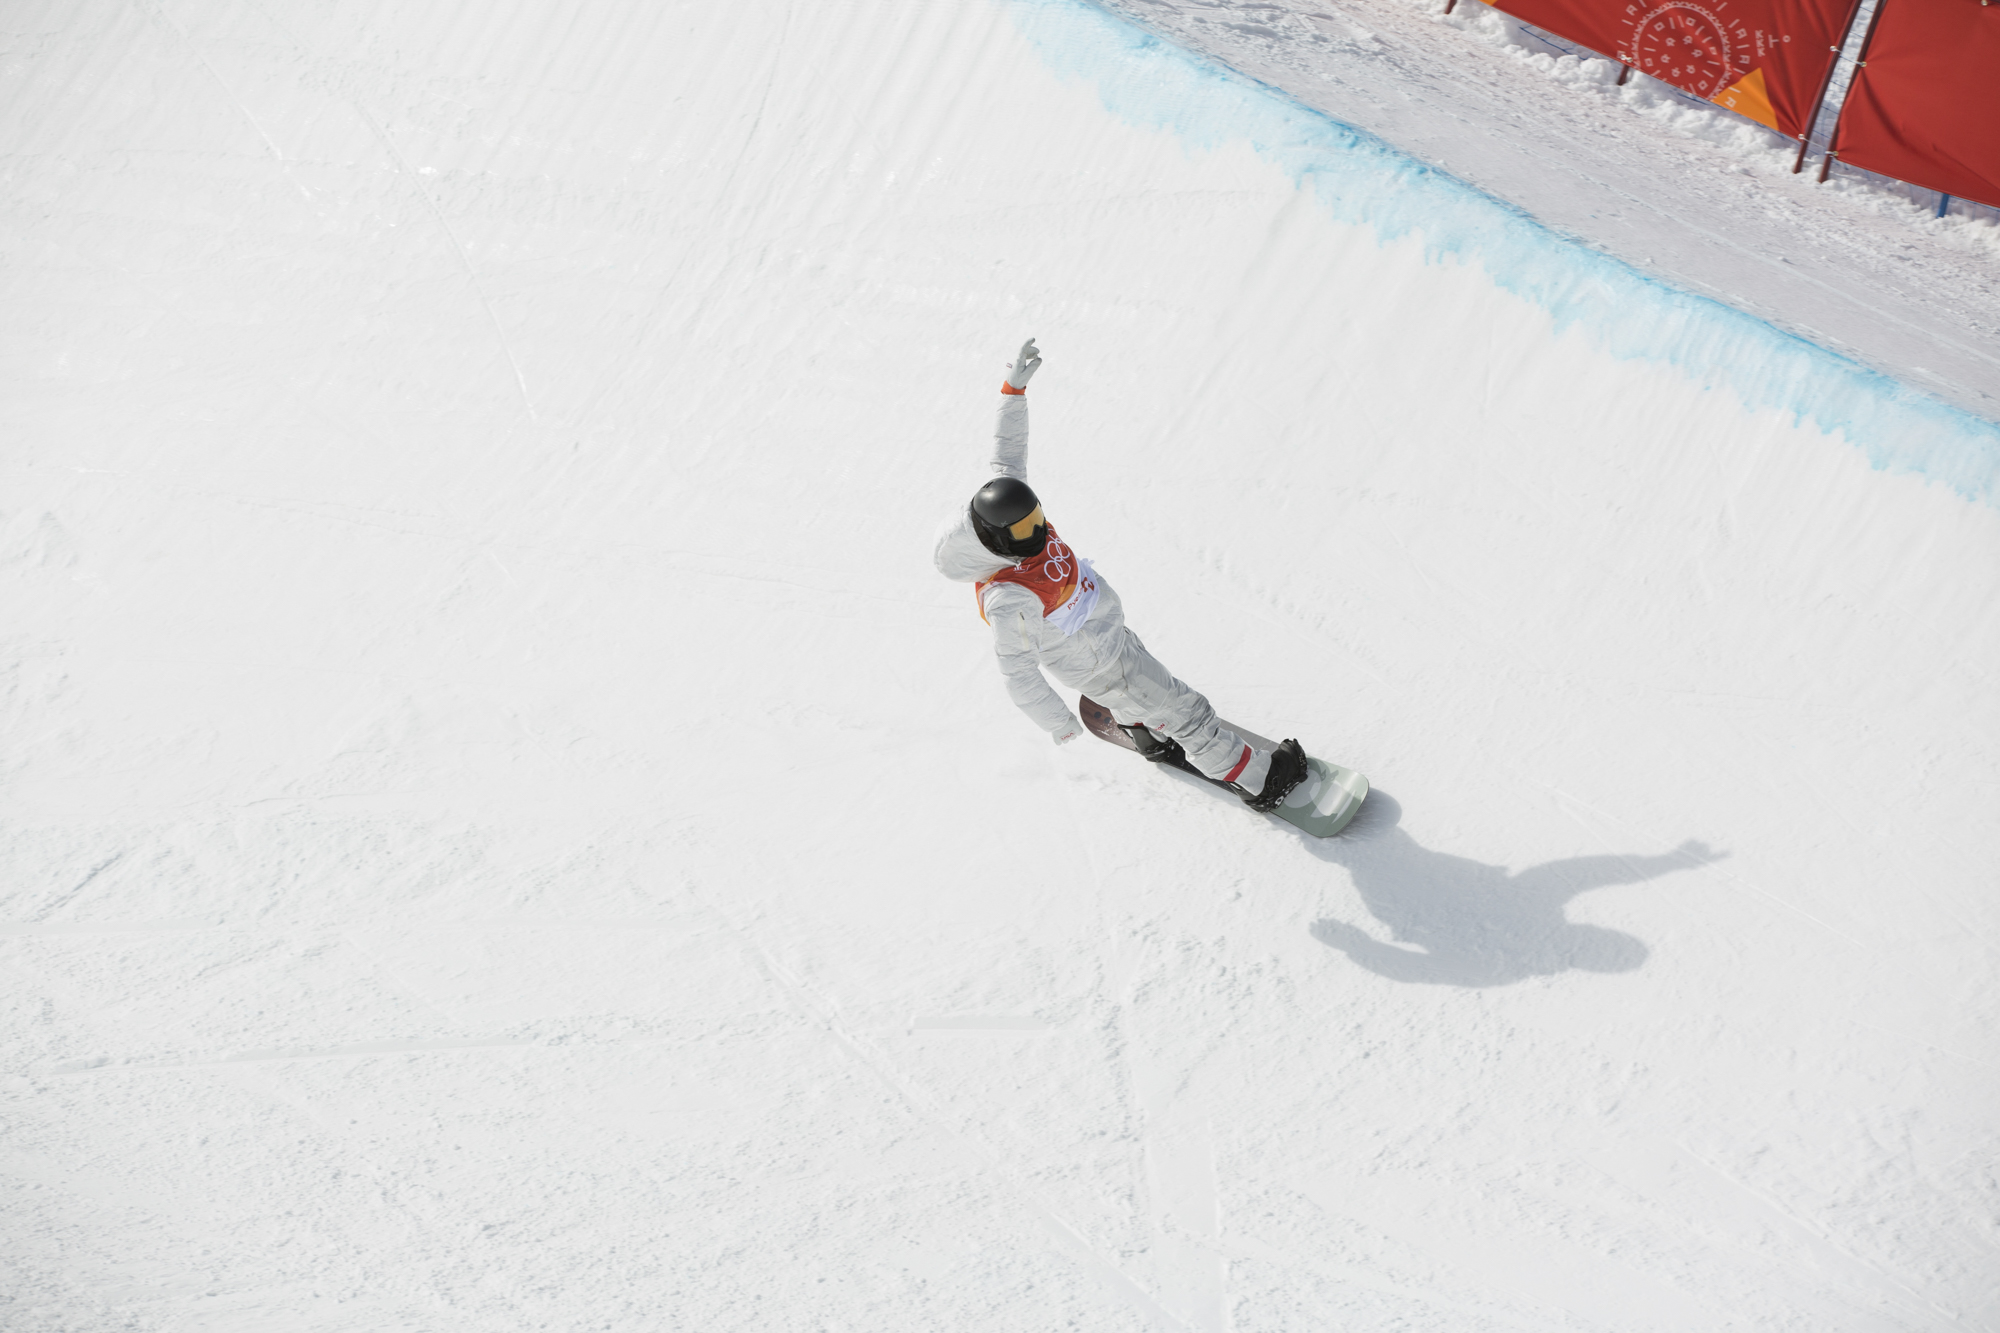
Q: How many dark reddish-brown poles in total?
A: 4